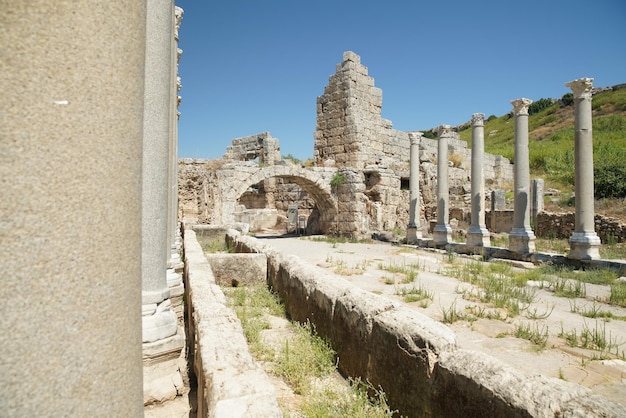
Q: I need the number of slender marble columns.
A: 5